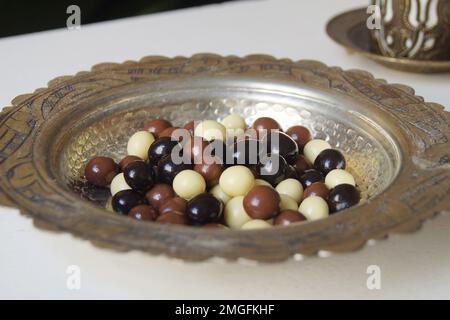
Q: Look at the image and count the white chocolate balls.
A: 15